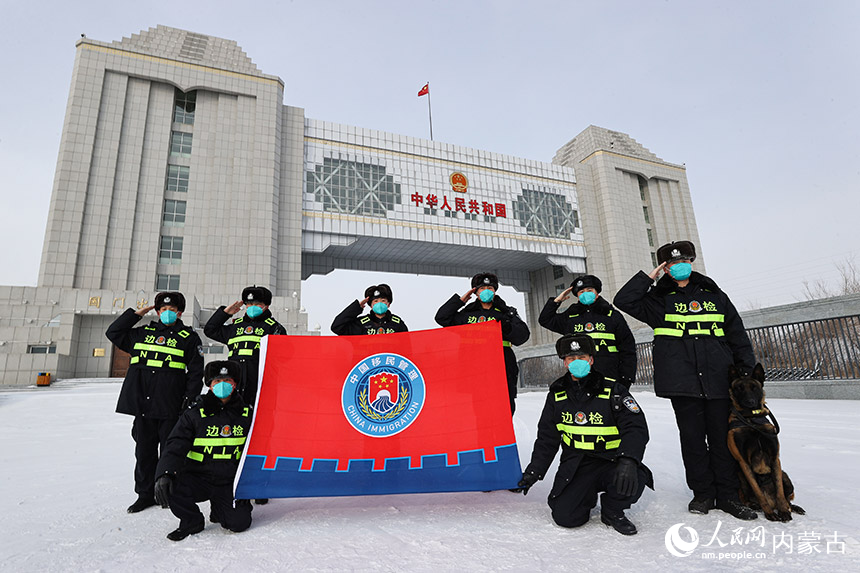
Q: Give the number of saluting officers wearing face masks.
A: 6